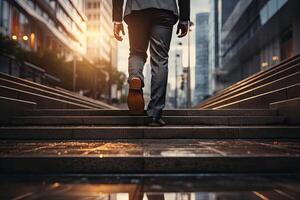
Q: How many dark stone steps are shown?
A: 4